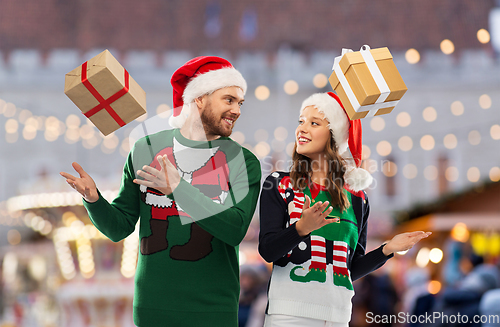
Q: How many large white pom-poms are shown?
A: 2